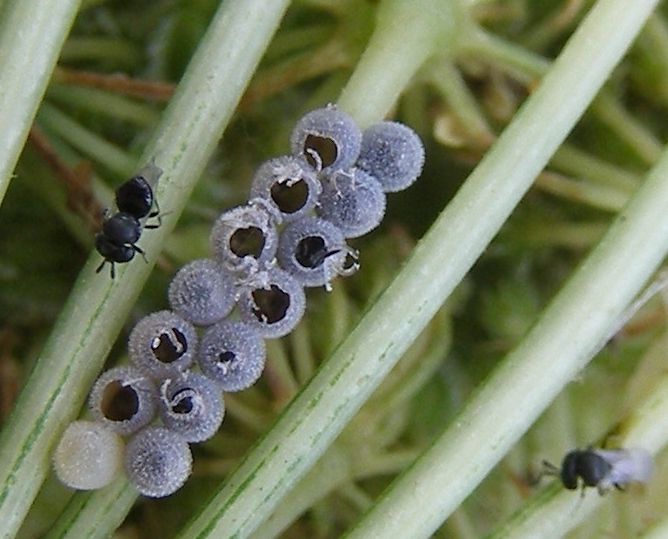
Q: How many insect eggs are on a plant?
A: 14